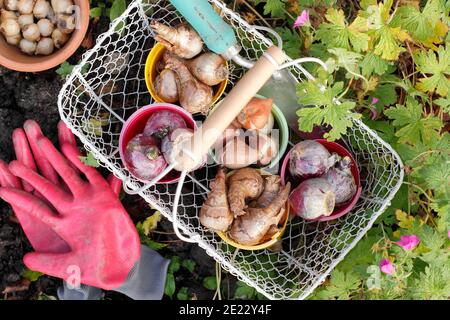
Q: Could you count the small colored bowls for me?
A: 5